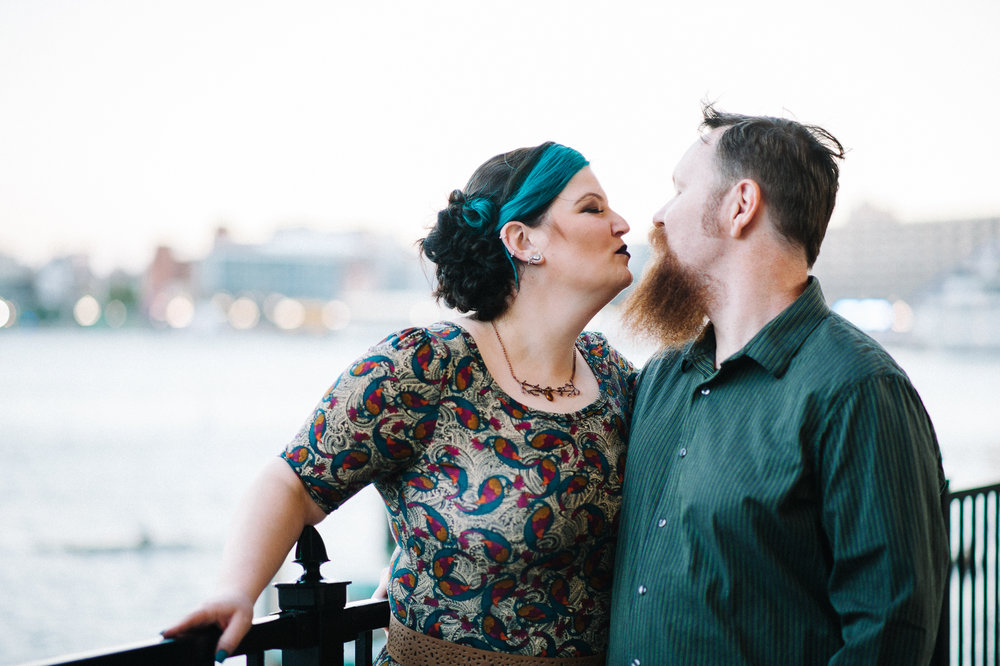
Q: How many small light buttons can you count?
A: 5